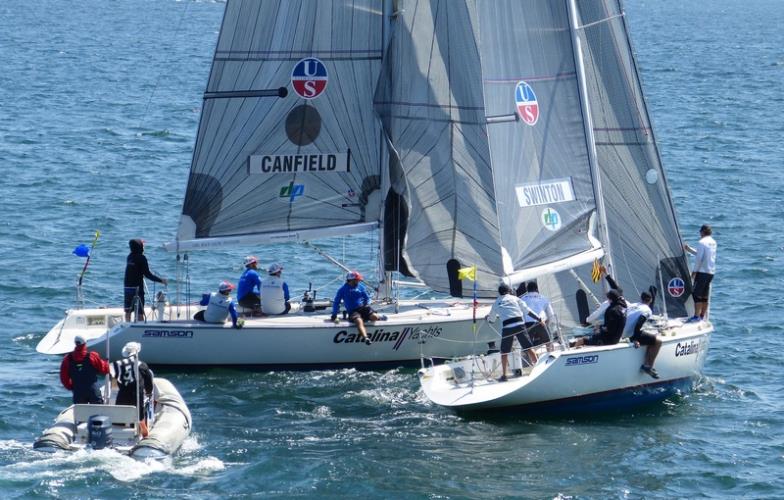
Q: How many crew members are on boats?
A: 13